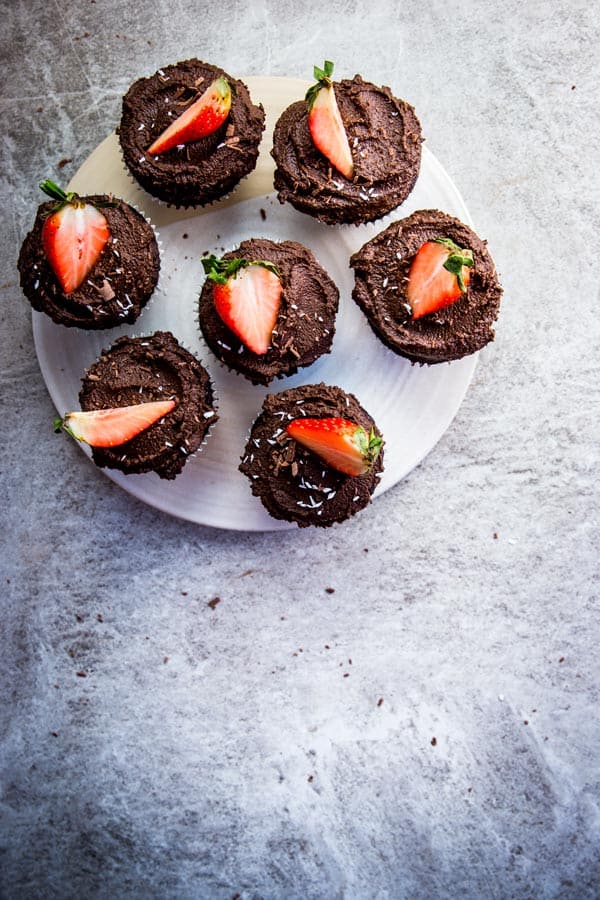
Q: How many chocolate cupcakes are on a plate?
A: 7